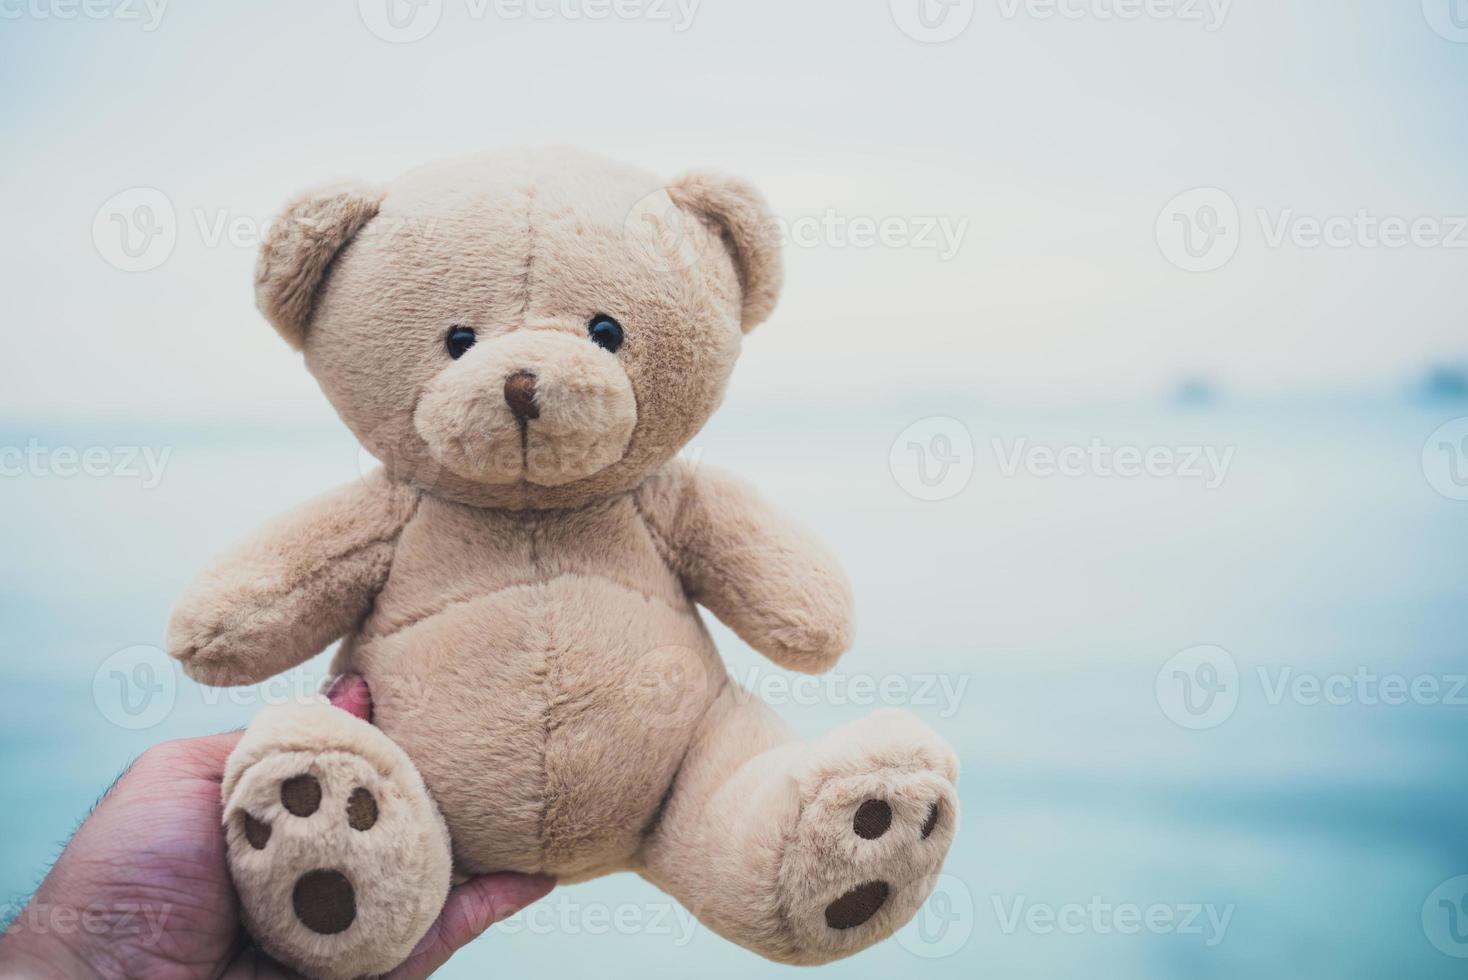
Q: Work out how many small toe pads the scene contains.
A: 5